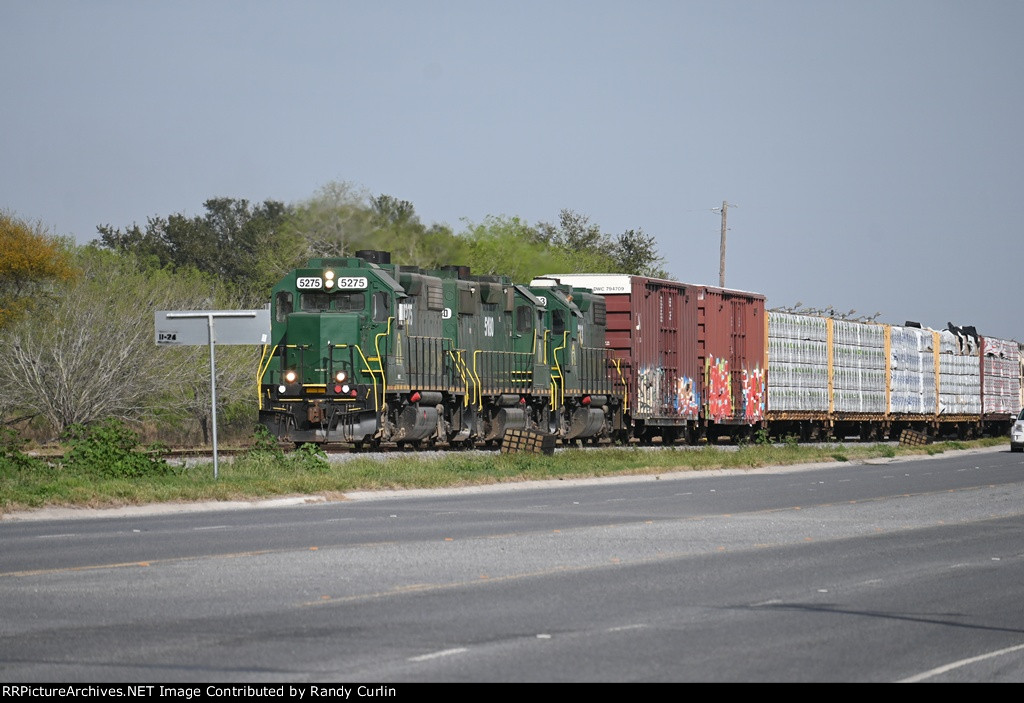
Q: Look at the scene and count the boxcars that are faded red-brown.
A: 2